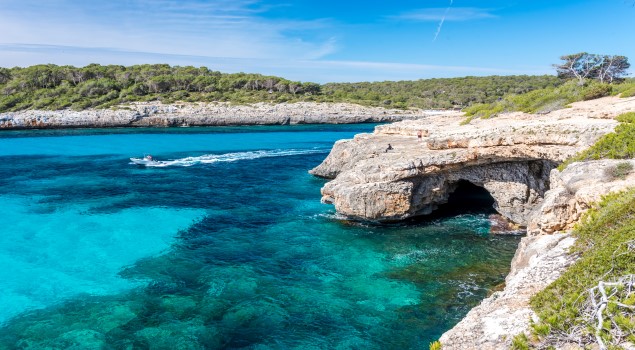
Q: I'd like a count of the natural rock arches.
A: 1